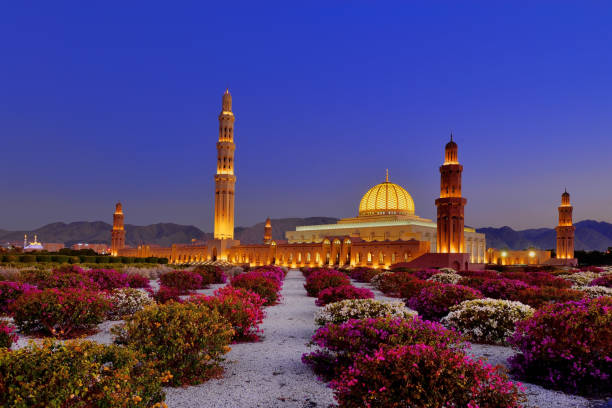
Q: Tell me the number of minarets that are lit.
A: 5